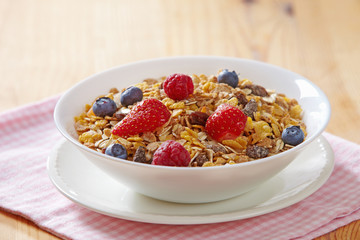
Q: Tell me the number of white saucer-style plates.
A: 1